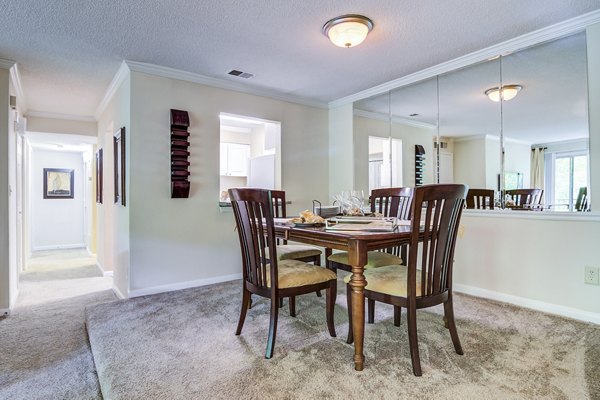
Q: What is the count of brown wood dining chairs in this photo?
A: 4